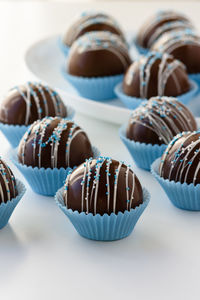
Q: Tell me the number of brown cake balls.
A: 11